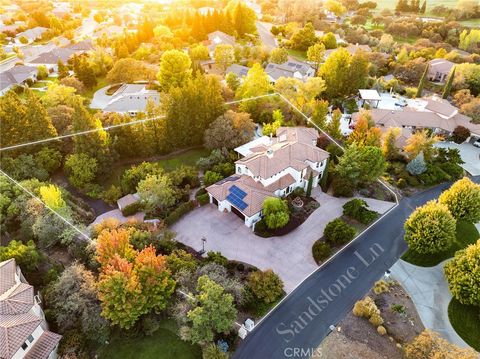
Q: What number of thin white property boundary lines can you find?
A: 4